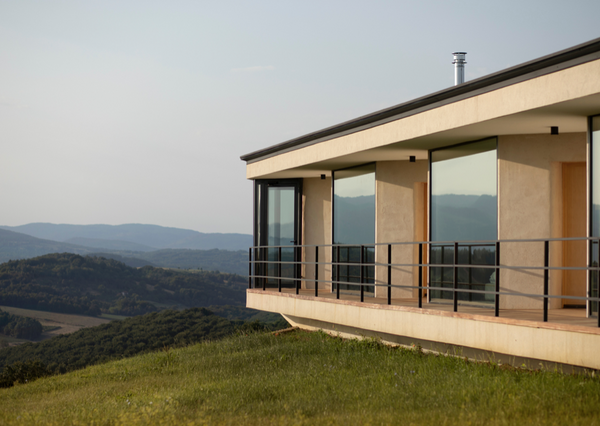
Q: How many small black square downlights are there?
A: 3